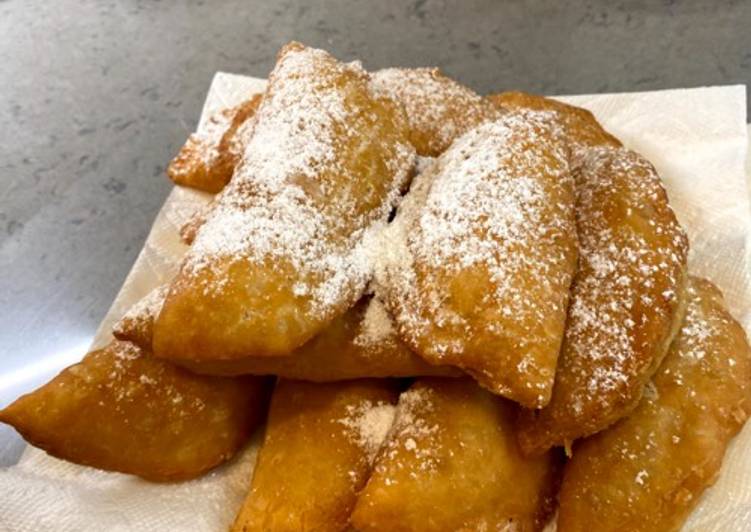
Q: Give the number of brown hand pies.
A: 11